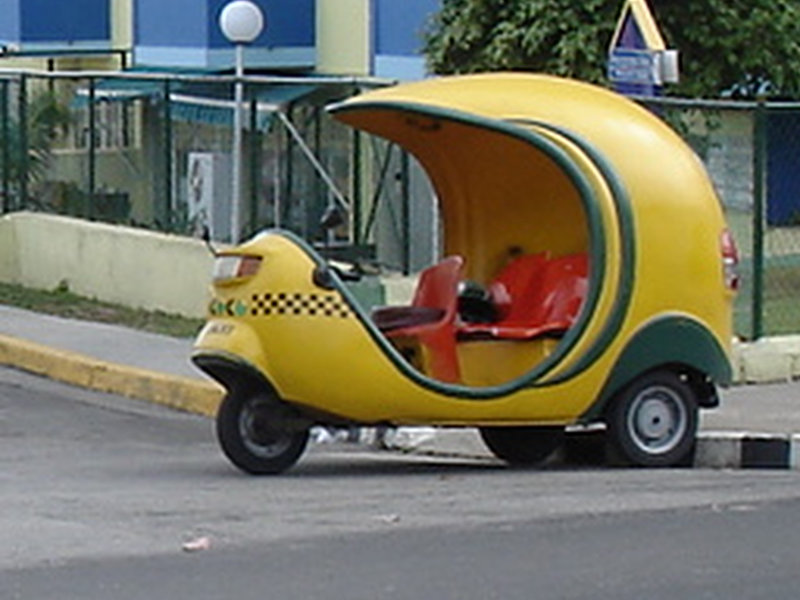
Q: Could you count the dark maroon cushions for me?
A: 1